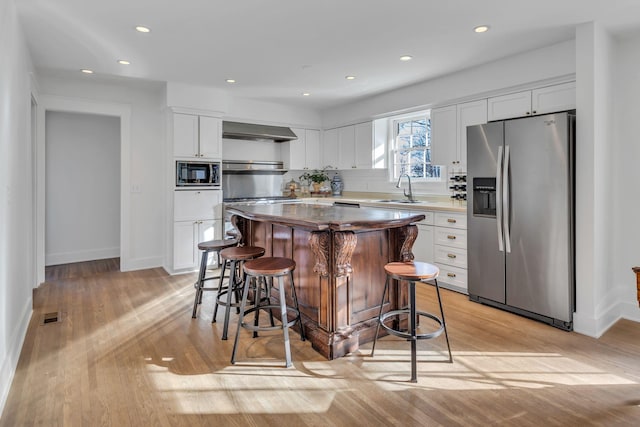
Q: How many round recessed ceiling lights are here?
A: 8